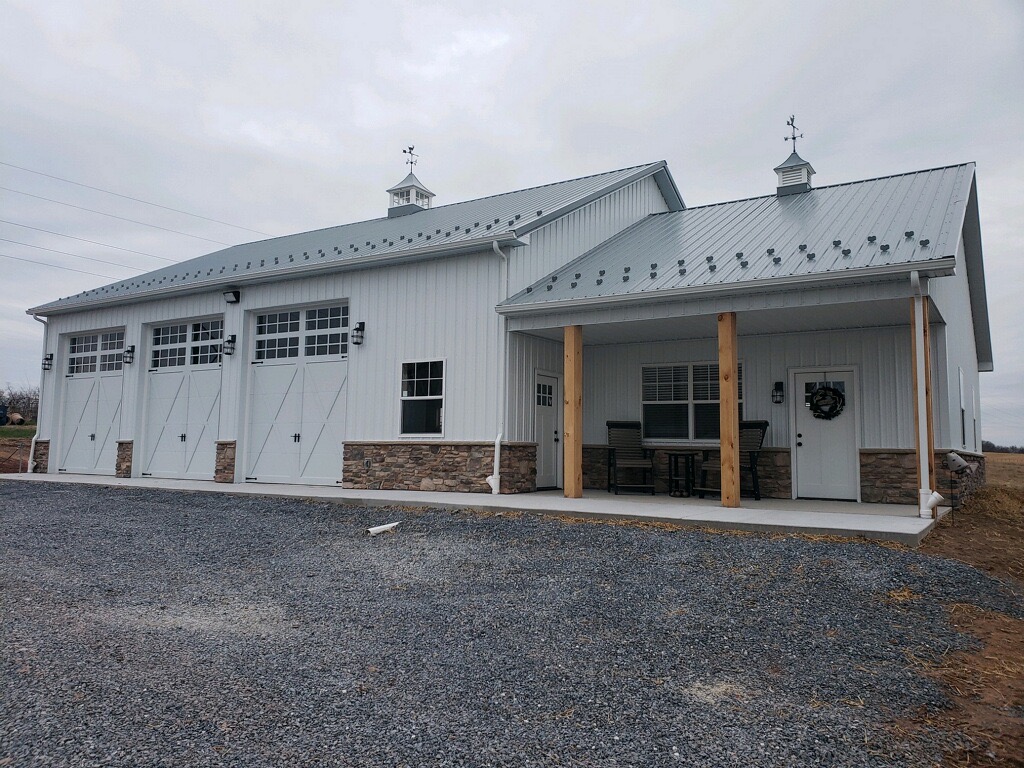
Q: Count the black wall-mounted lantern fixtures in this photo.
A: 5